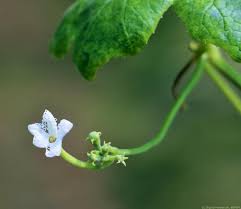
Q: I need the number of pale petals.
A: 5